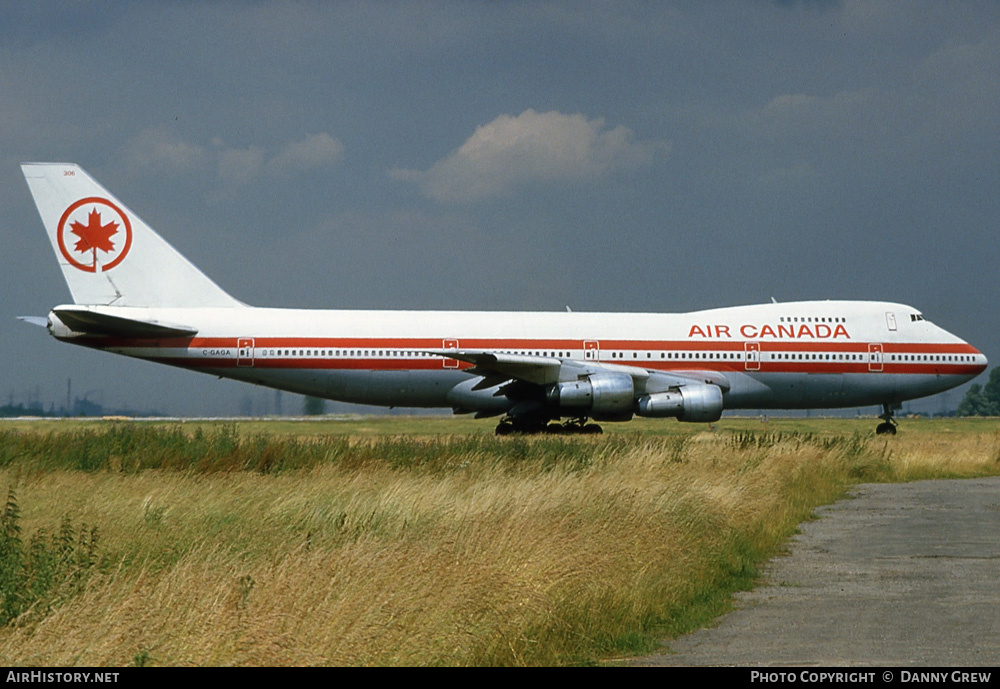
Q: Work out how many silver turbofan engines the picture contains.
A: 2